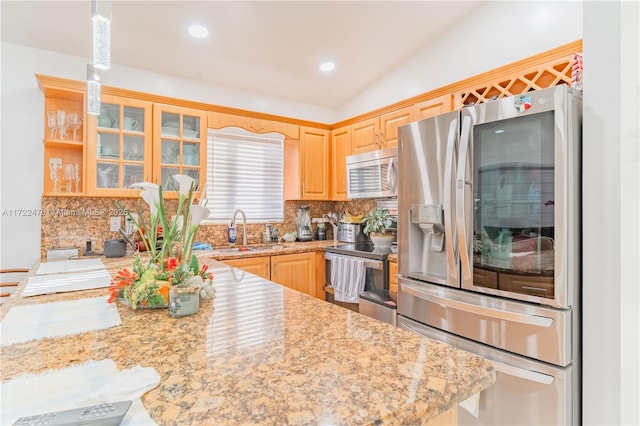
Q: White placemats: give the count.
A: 4